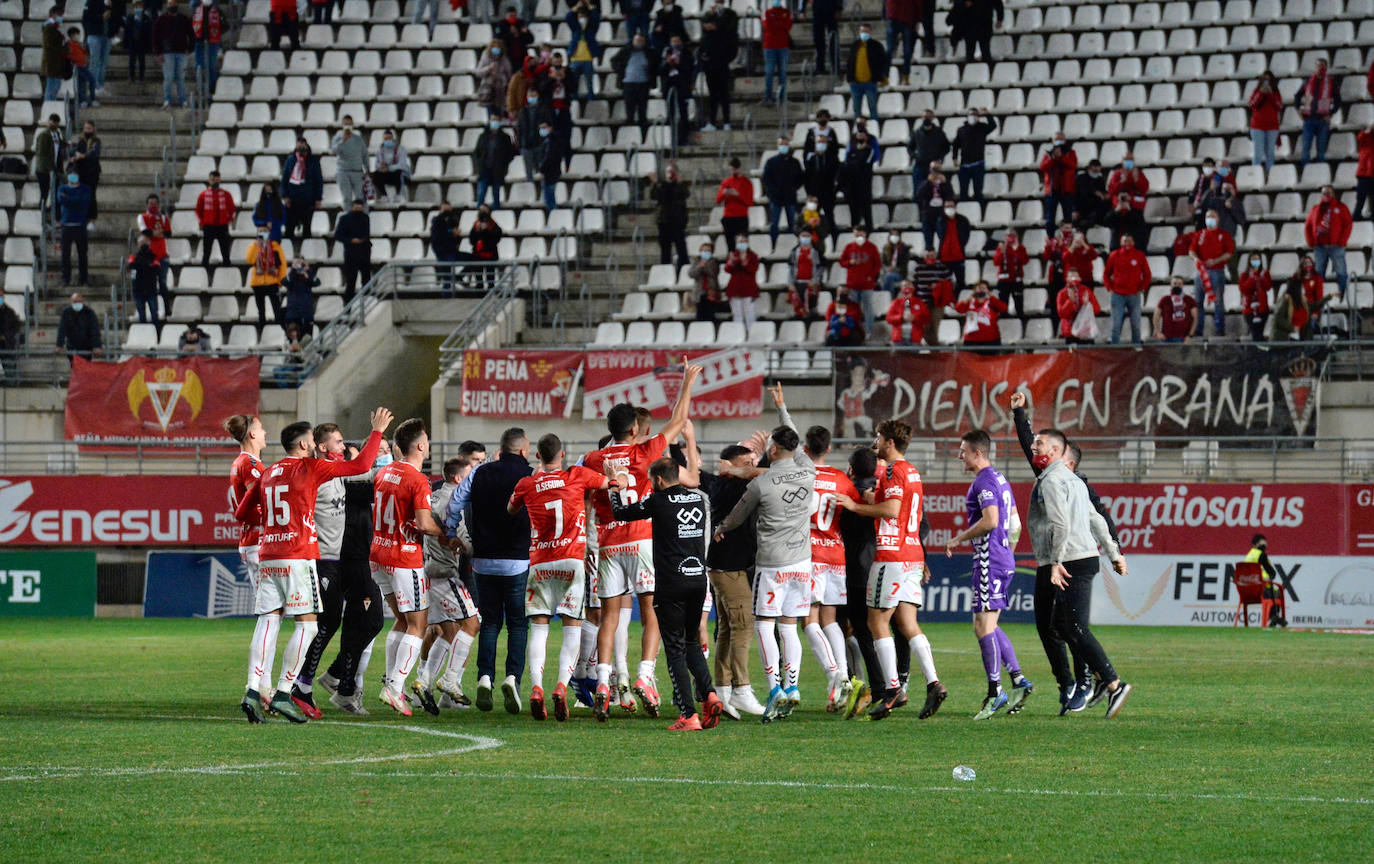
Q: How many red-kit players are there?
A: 7